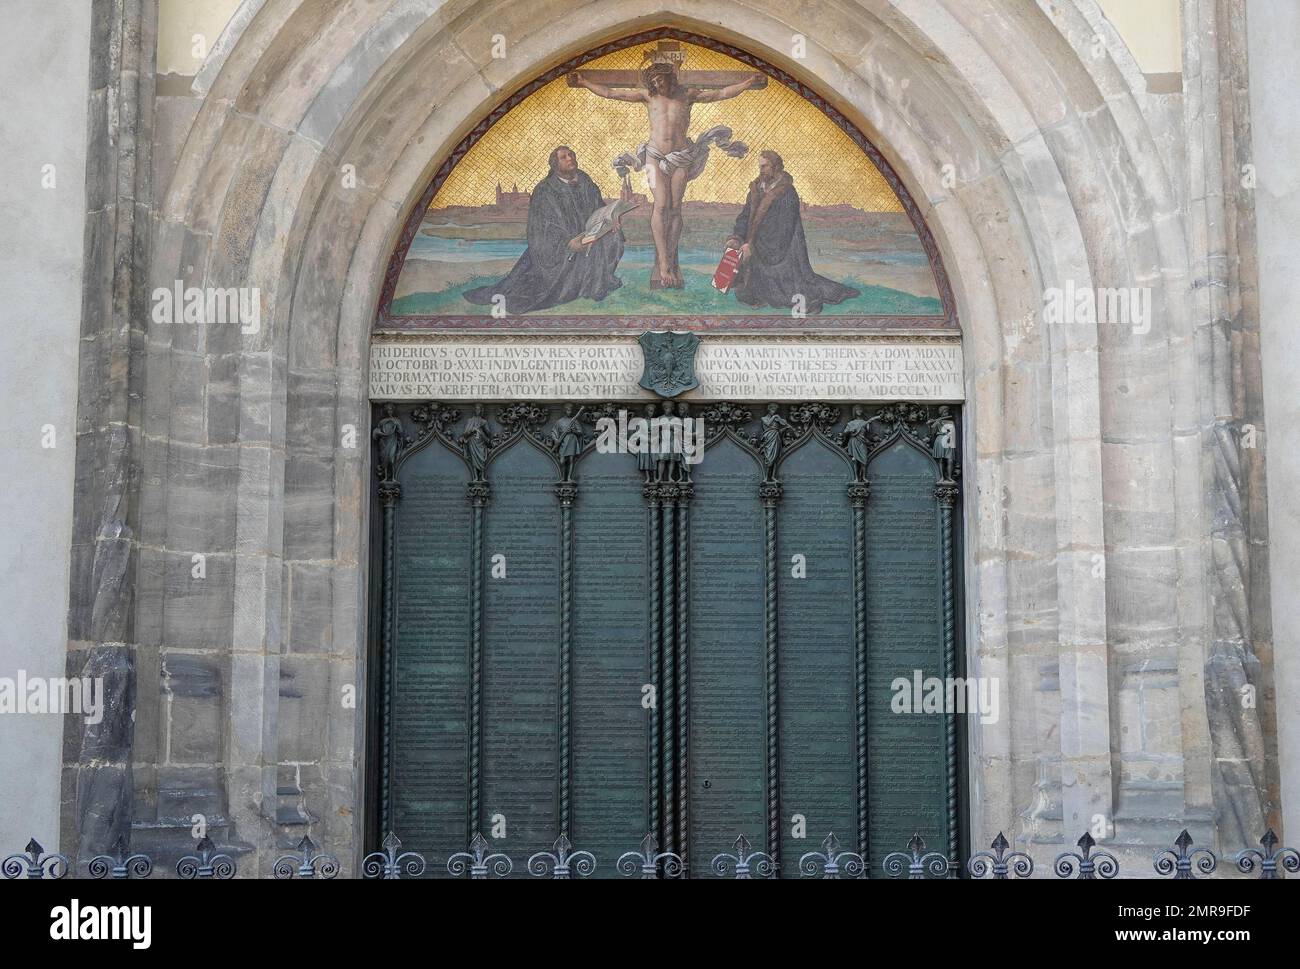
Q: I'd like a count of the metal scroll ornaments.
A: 15